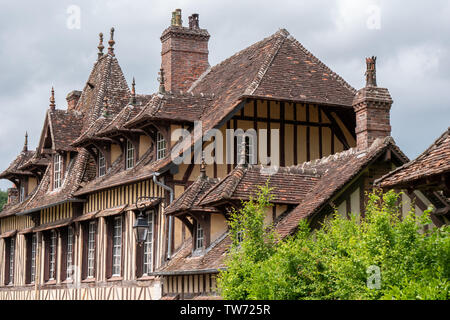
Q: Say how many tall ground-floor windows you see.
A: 7